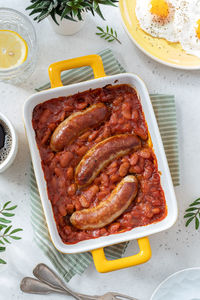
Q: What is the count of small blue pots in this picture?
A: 0